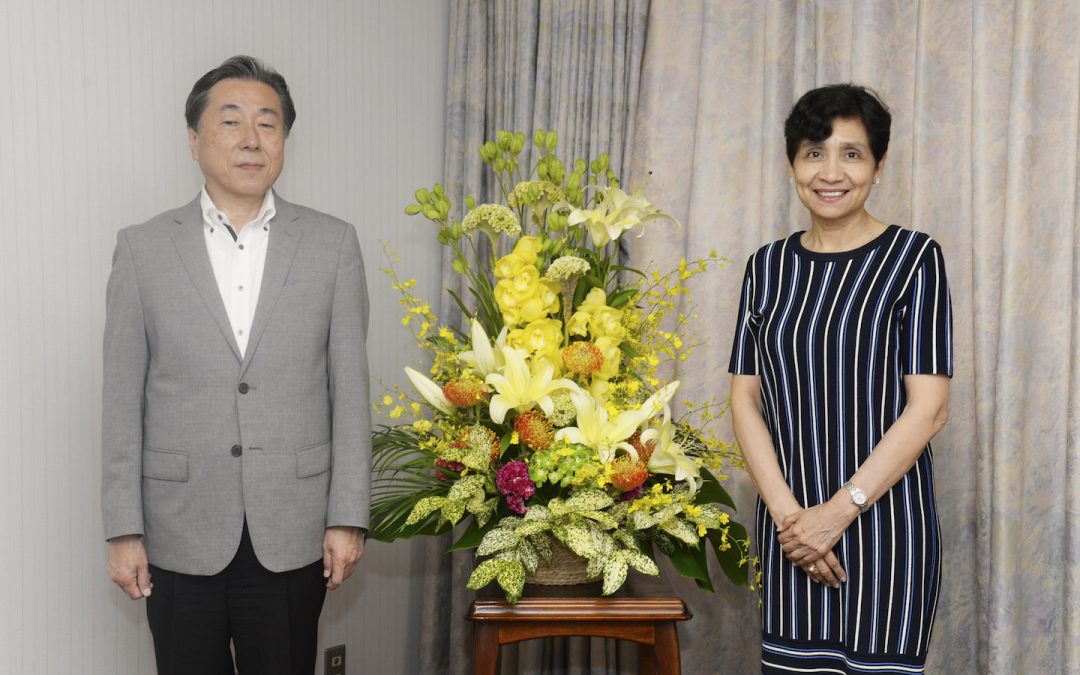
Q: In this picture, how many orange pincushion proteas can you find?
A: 6